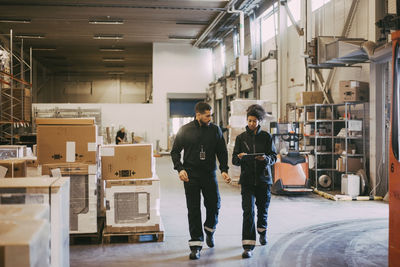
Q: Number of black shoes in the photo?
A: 4